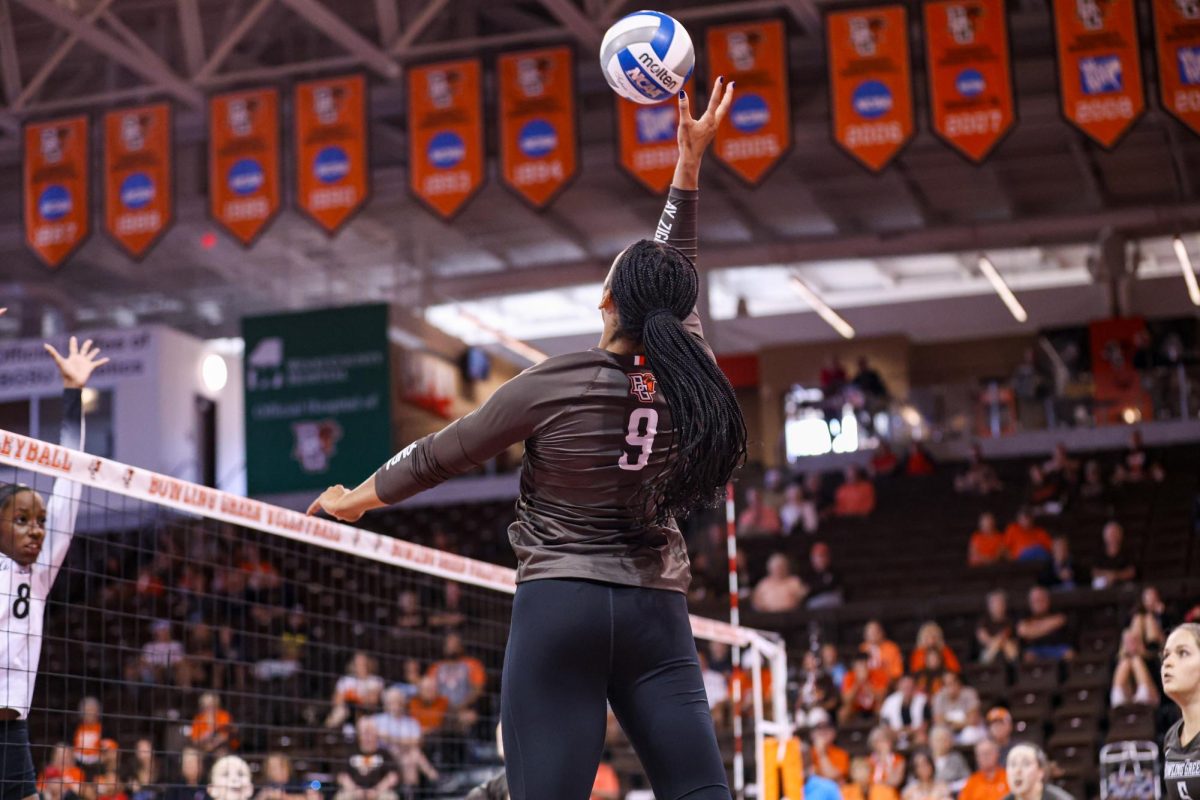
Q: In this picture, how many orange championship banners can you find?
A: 12